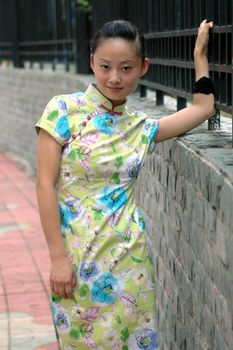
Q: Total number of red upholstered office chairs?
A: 0